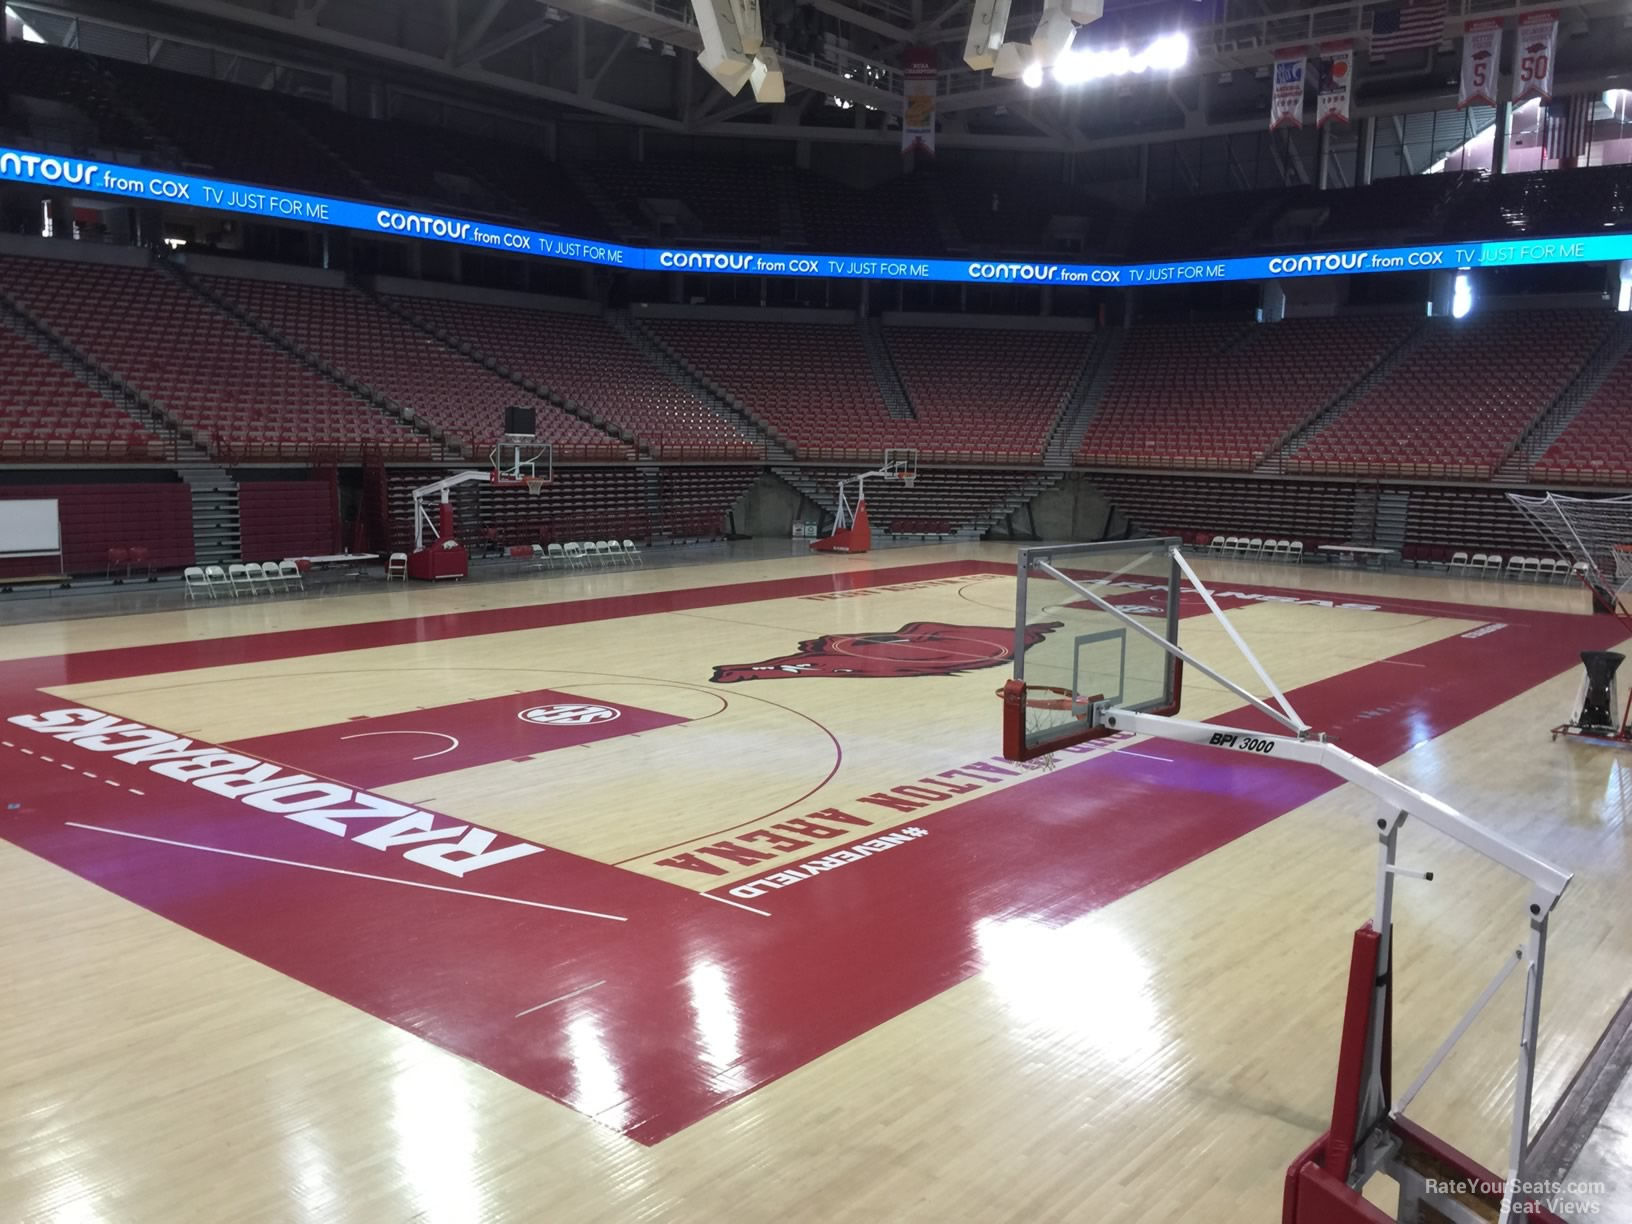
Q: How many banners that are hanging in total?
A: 5